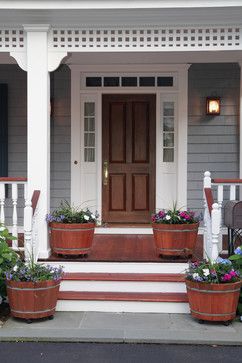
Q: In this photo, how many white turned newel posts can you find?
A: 3